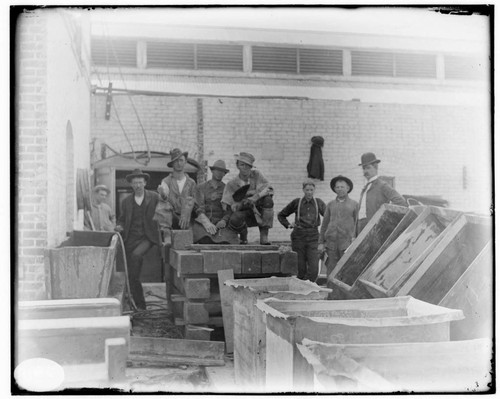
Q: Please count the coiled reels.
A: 0